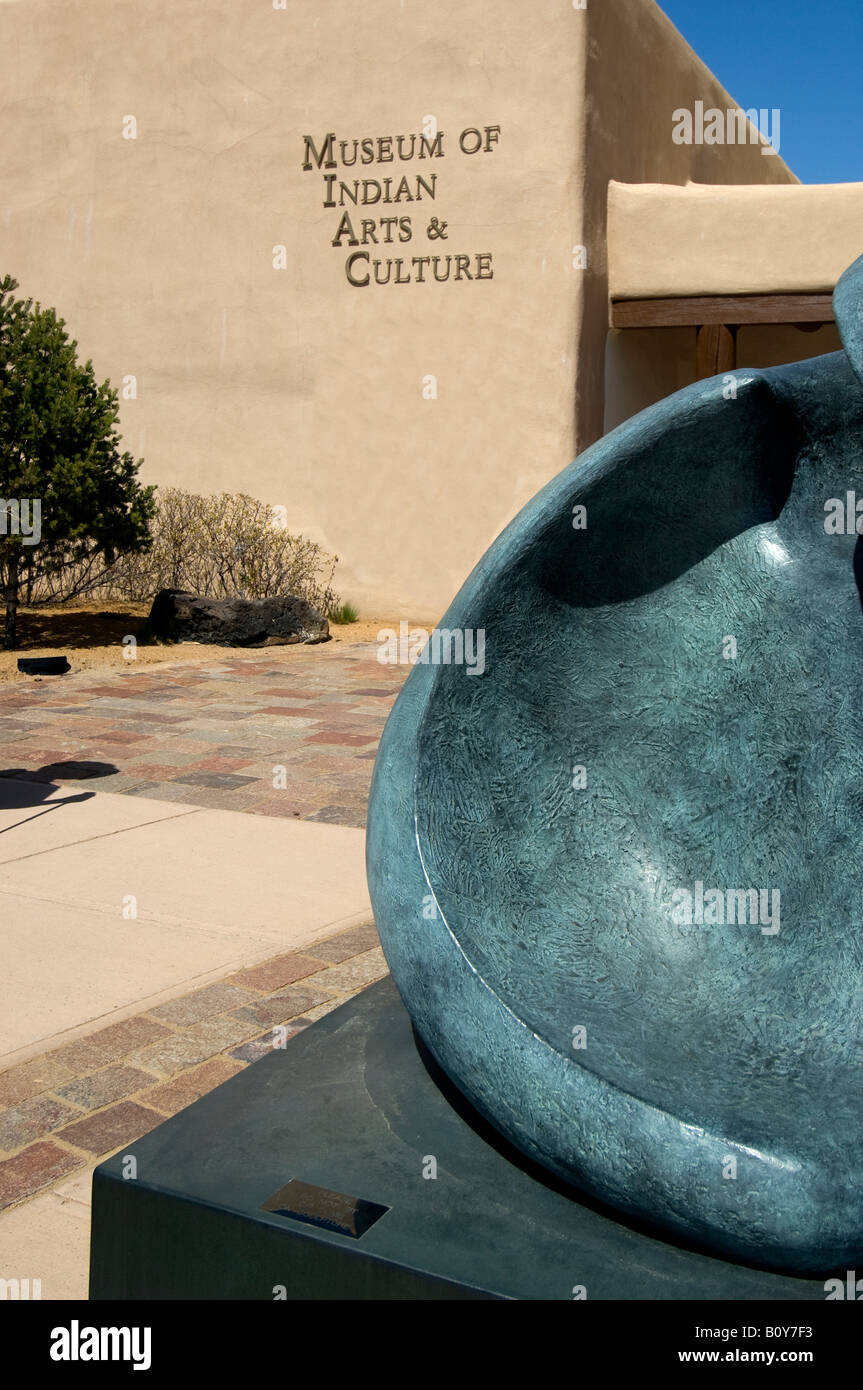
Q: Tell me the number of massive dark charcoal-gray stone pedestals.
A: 1